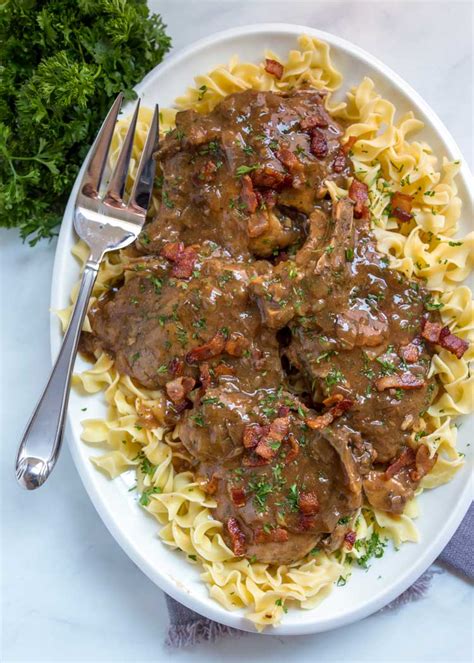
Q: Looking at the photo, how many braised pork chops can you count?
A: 4